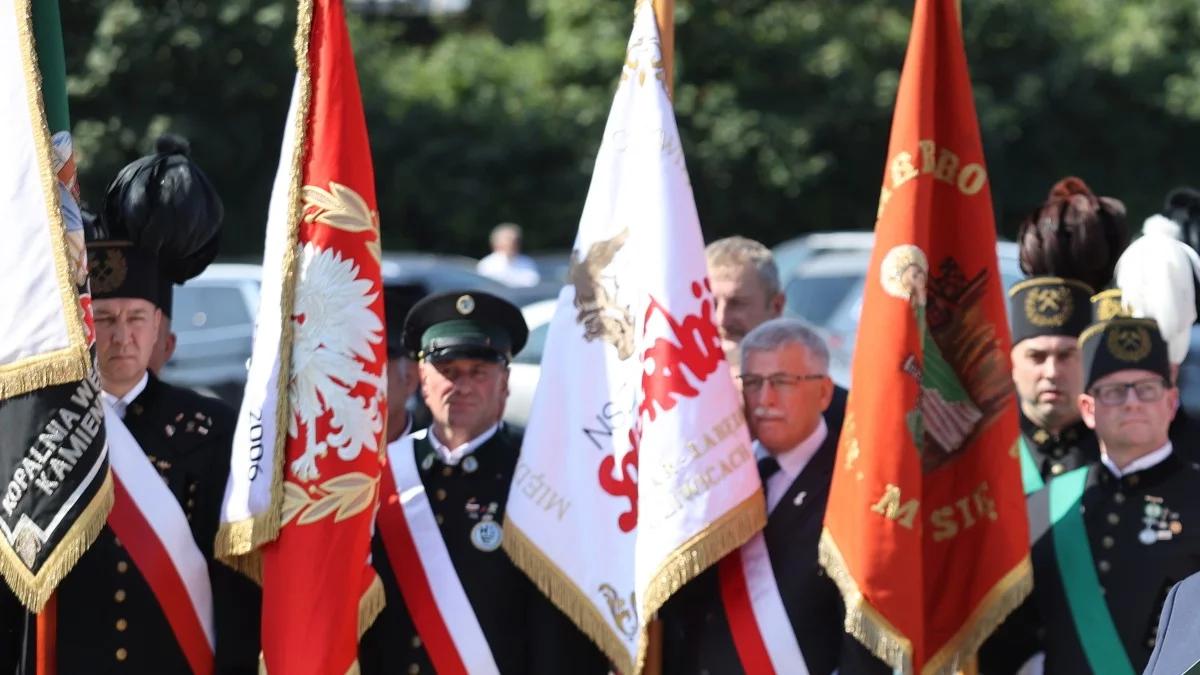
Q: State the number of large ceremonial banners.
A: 4